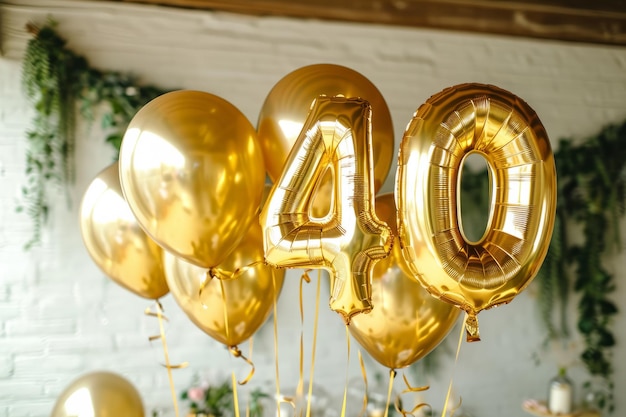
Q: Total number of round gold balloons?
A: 6